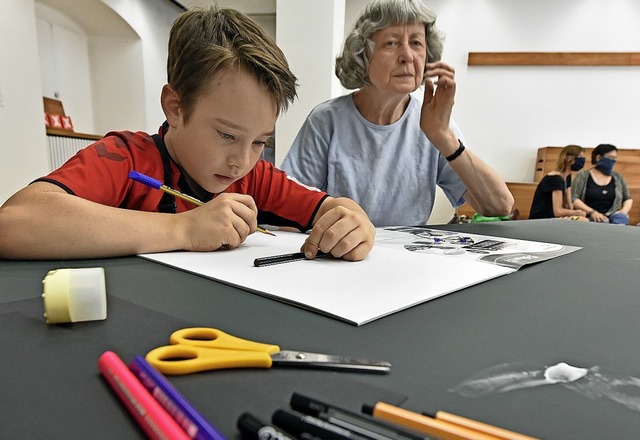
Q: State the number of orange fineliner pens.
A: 2